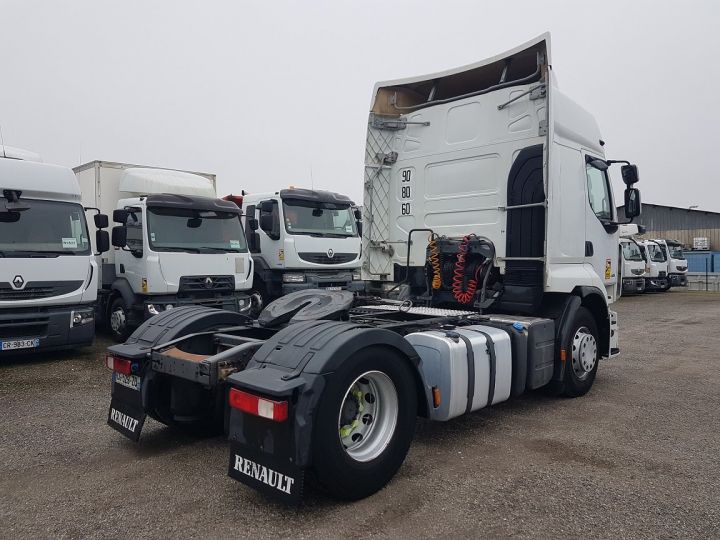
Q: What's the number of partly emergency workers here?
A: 0